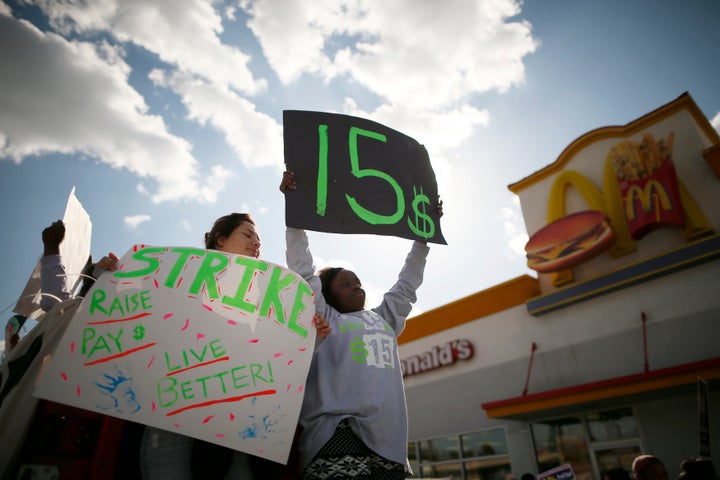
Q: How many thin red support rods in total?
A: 2